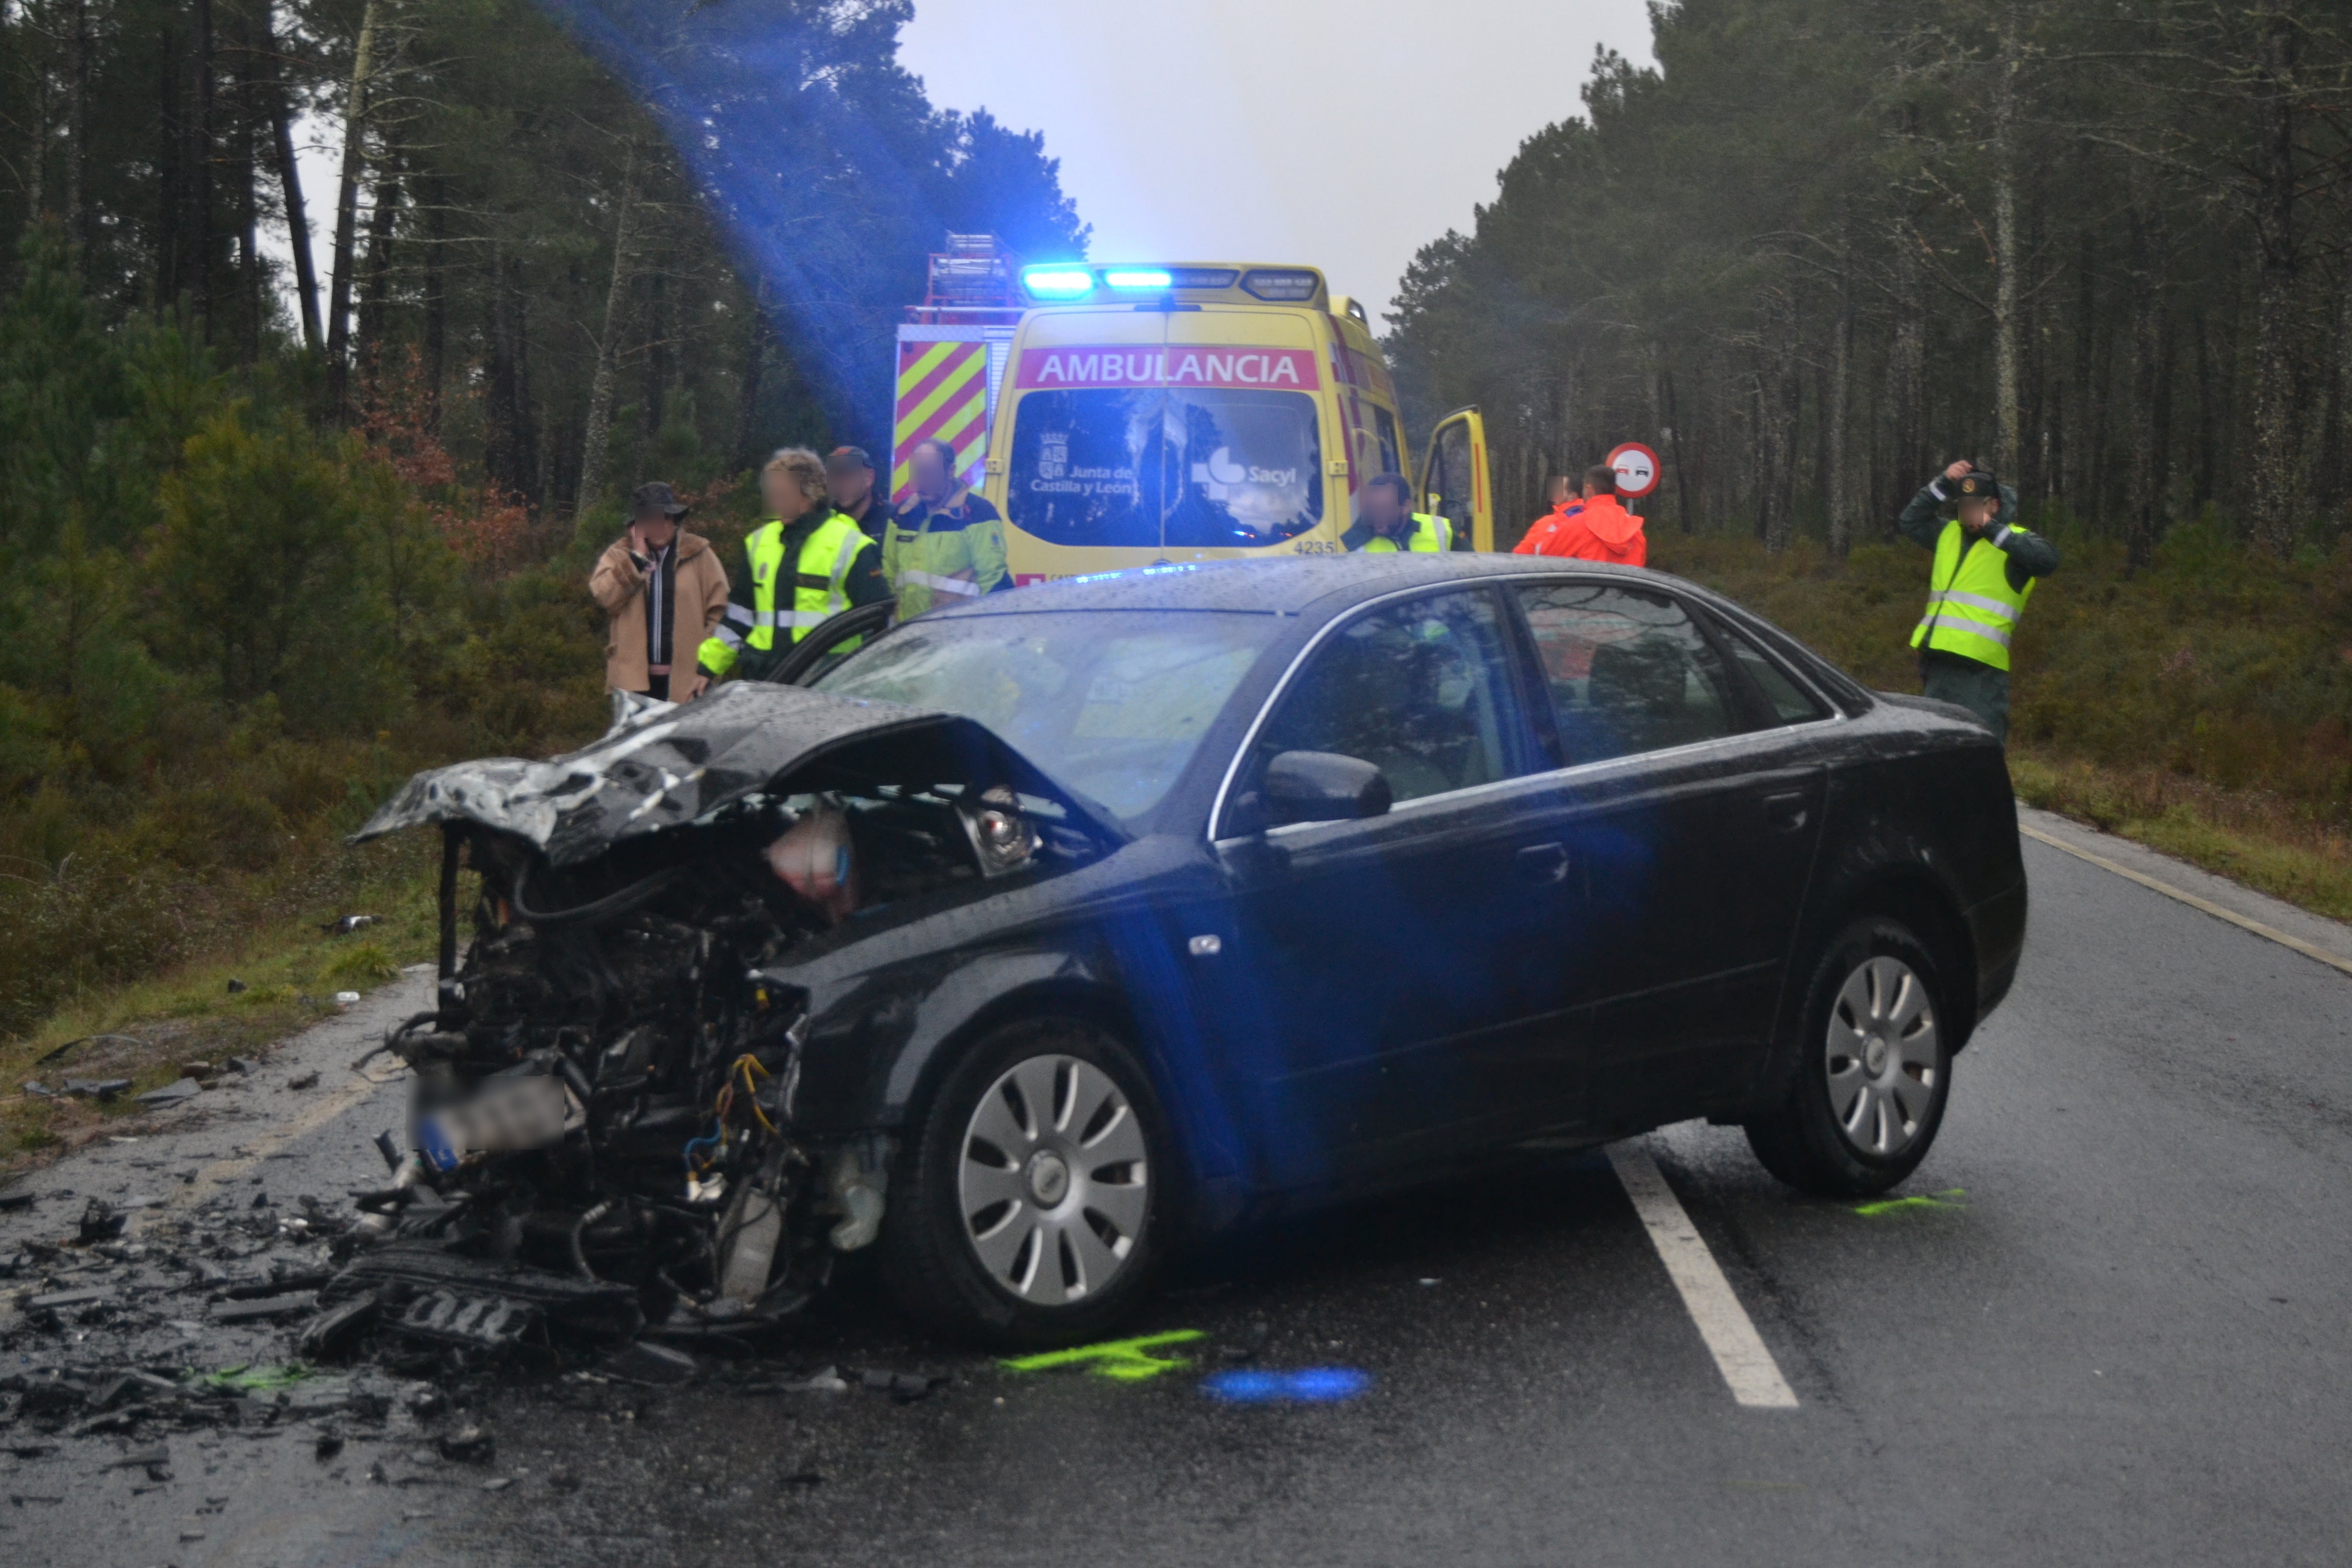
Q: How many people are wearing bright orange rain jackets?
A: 2